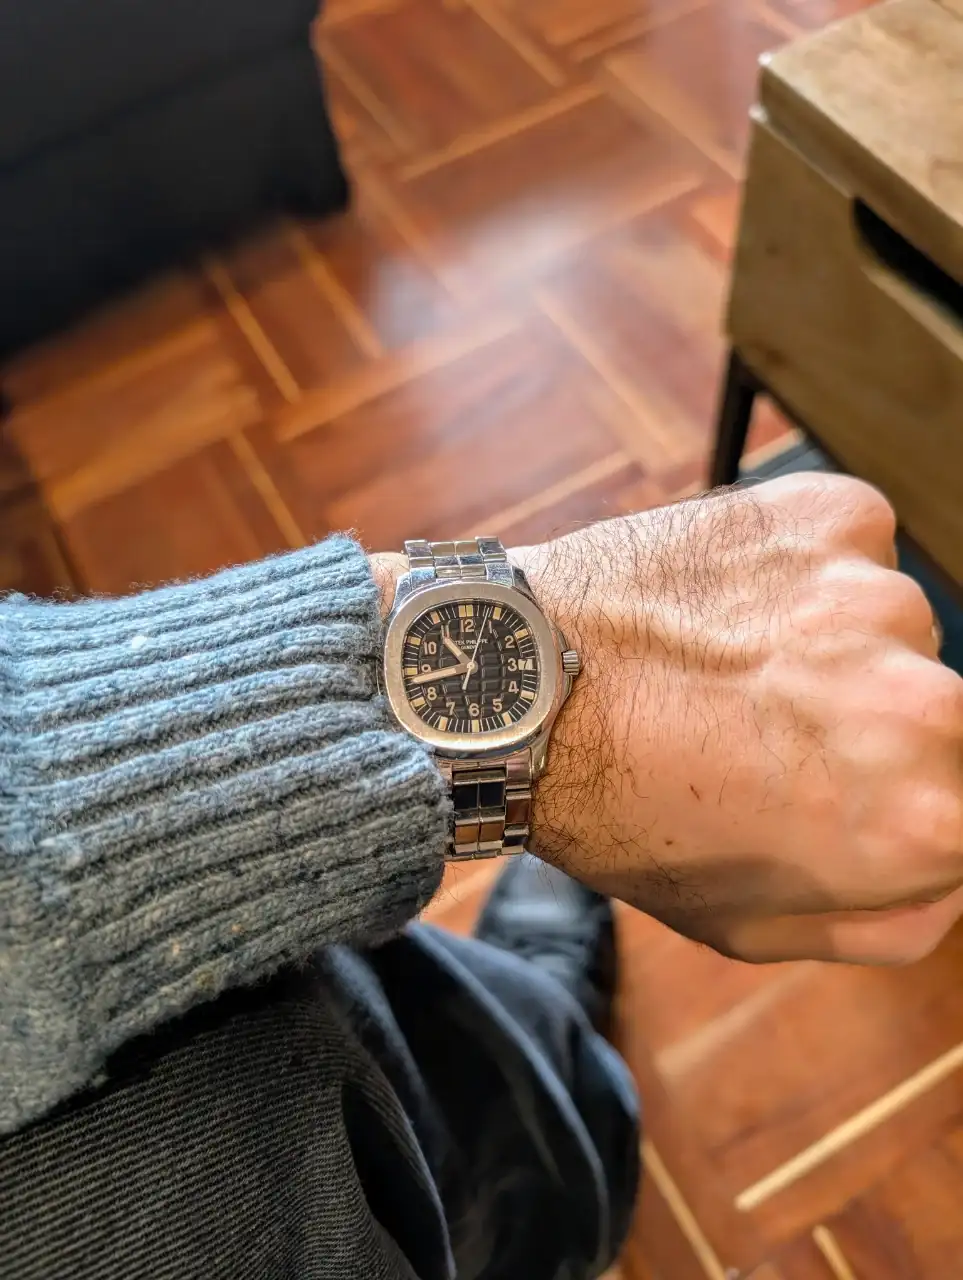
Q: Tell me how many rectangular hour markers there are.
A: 12